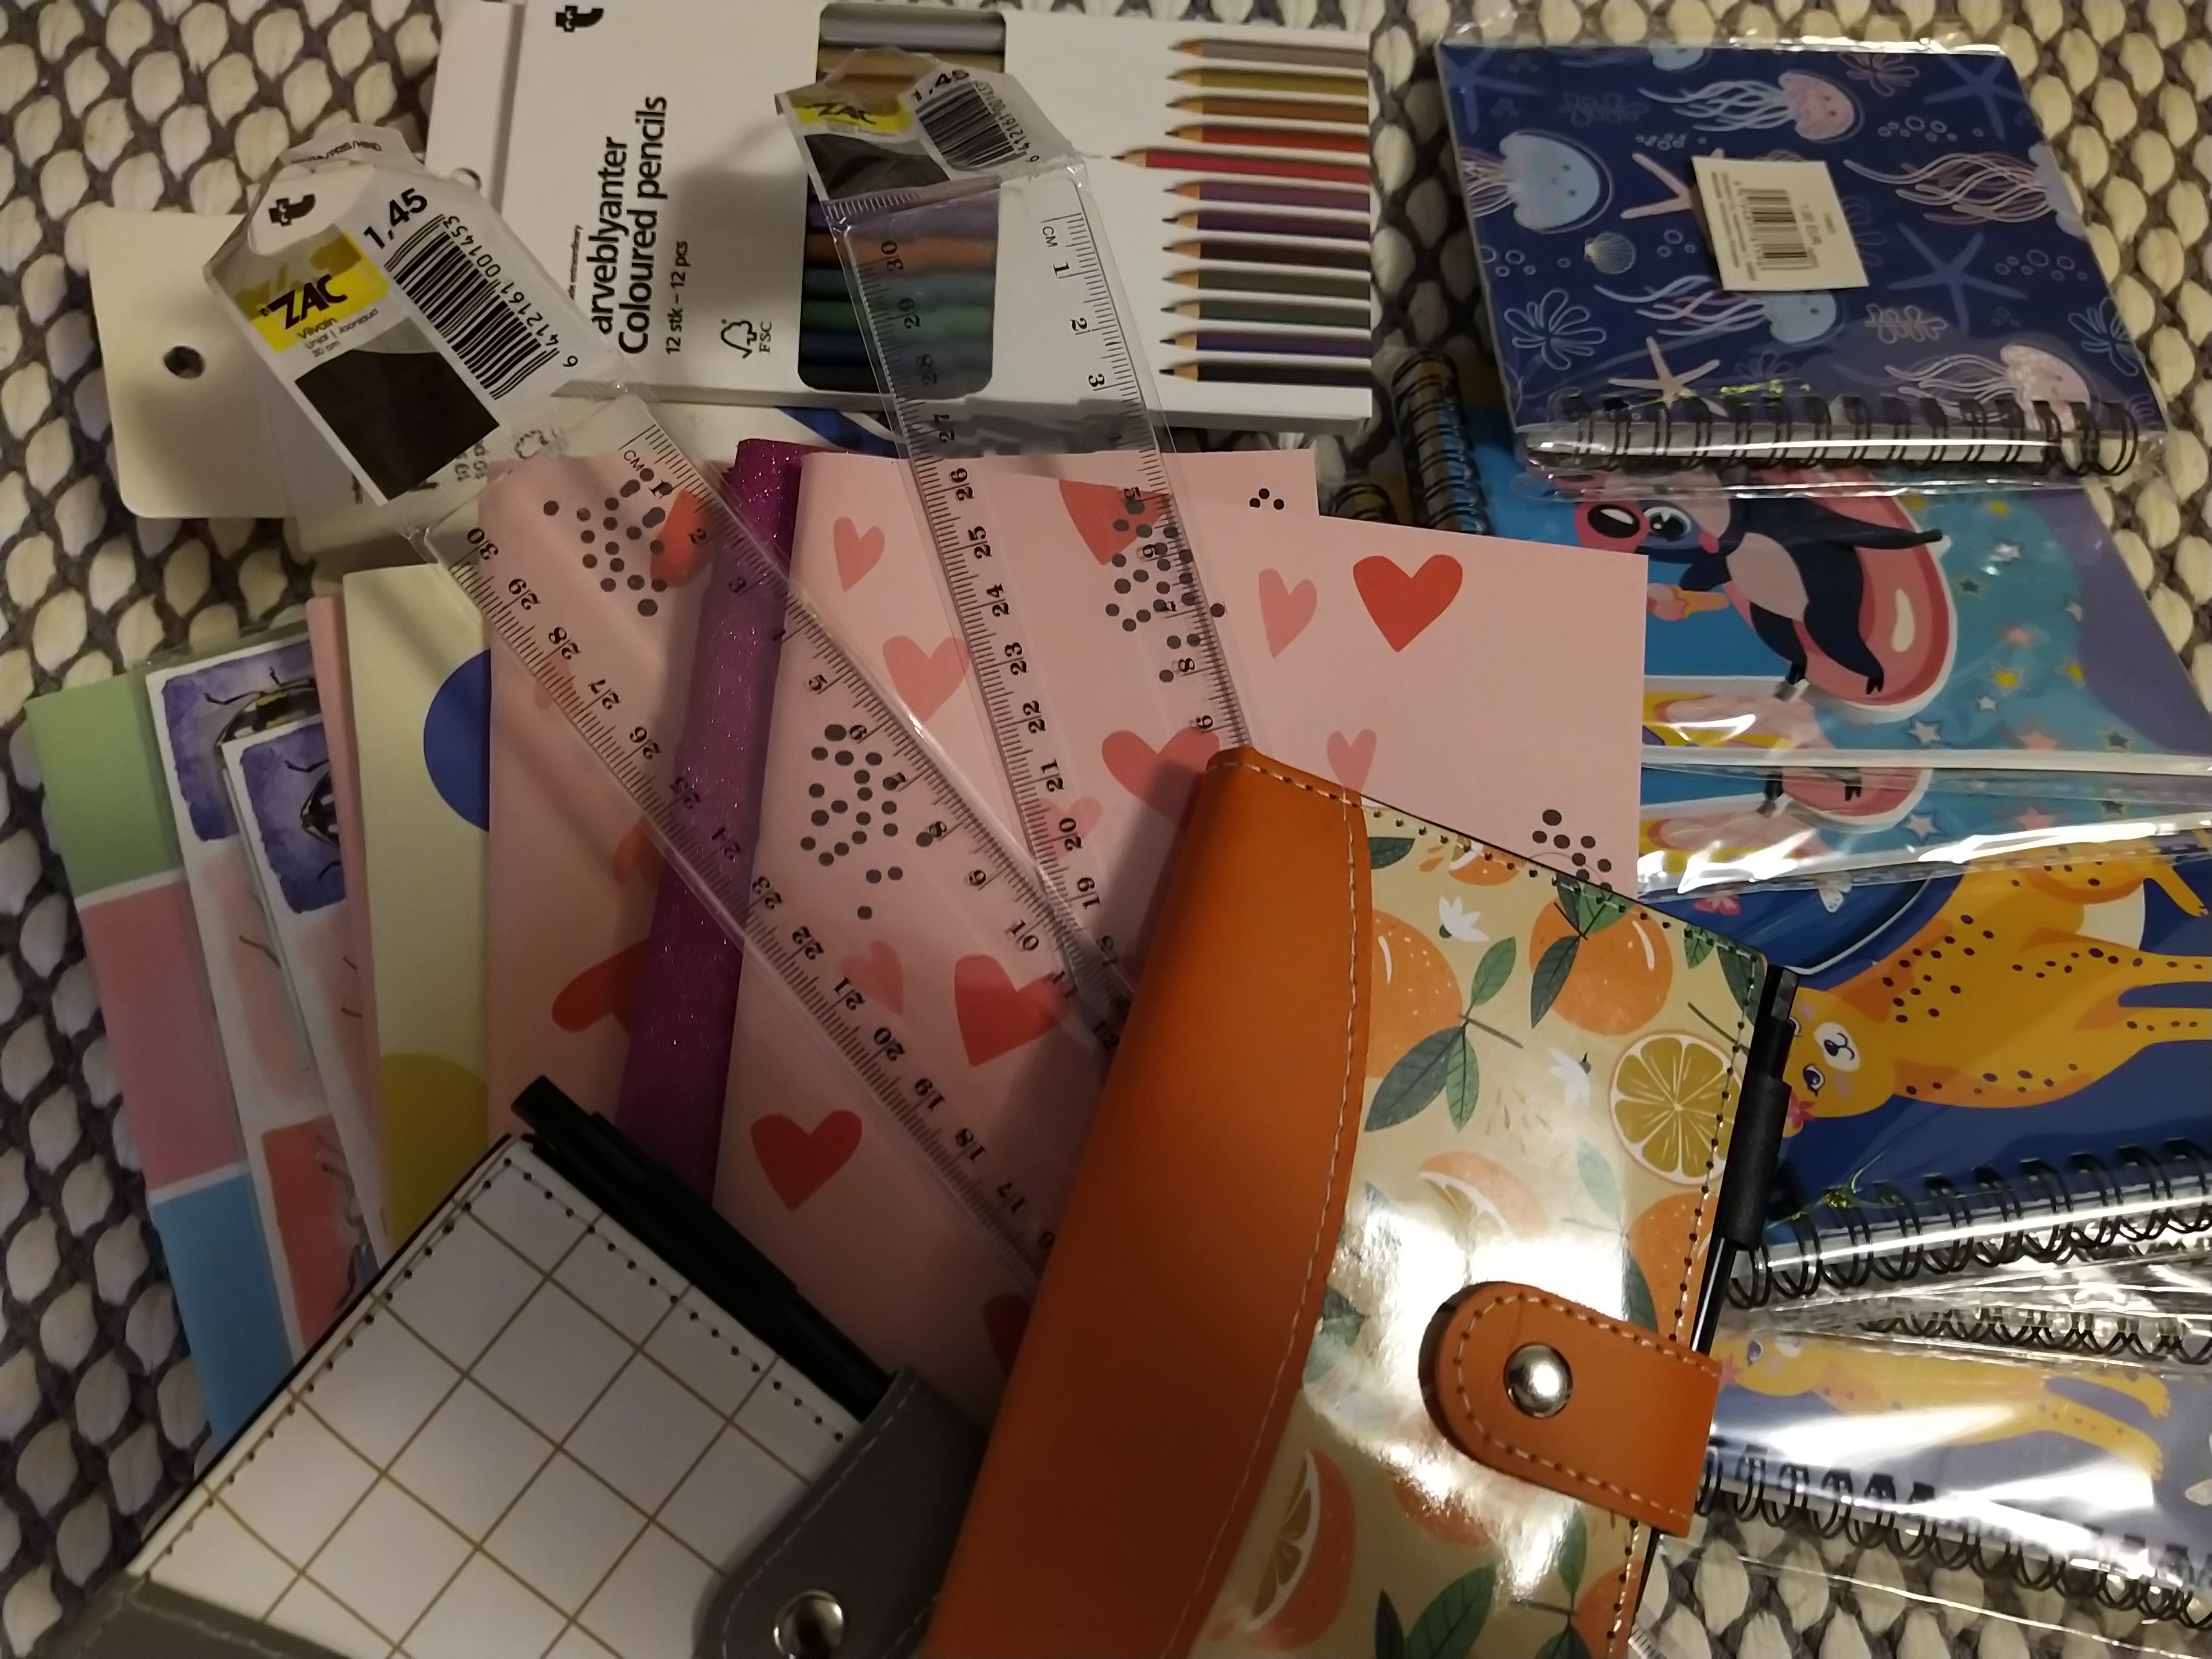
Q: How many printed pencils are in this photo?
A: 12